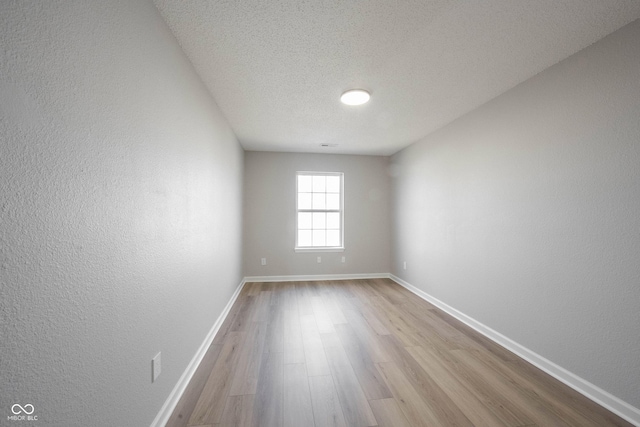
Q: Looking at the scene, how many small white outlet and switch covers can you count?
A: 5